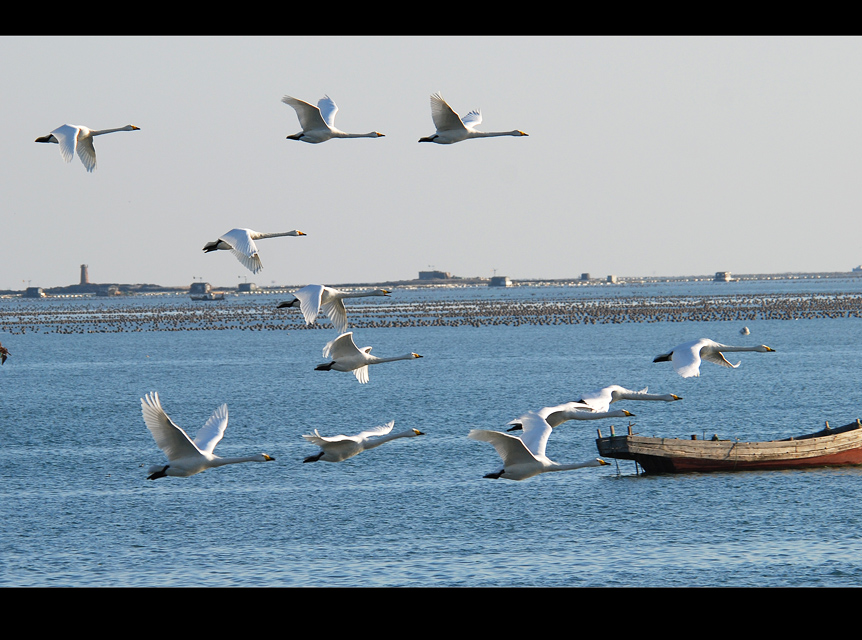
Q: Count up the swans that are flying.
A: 12